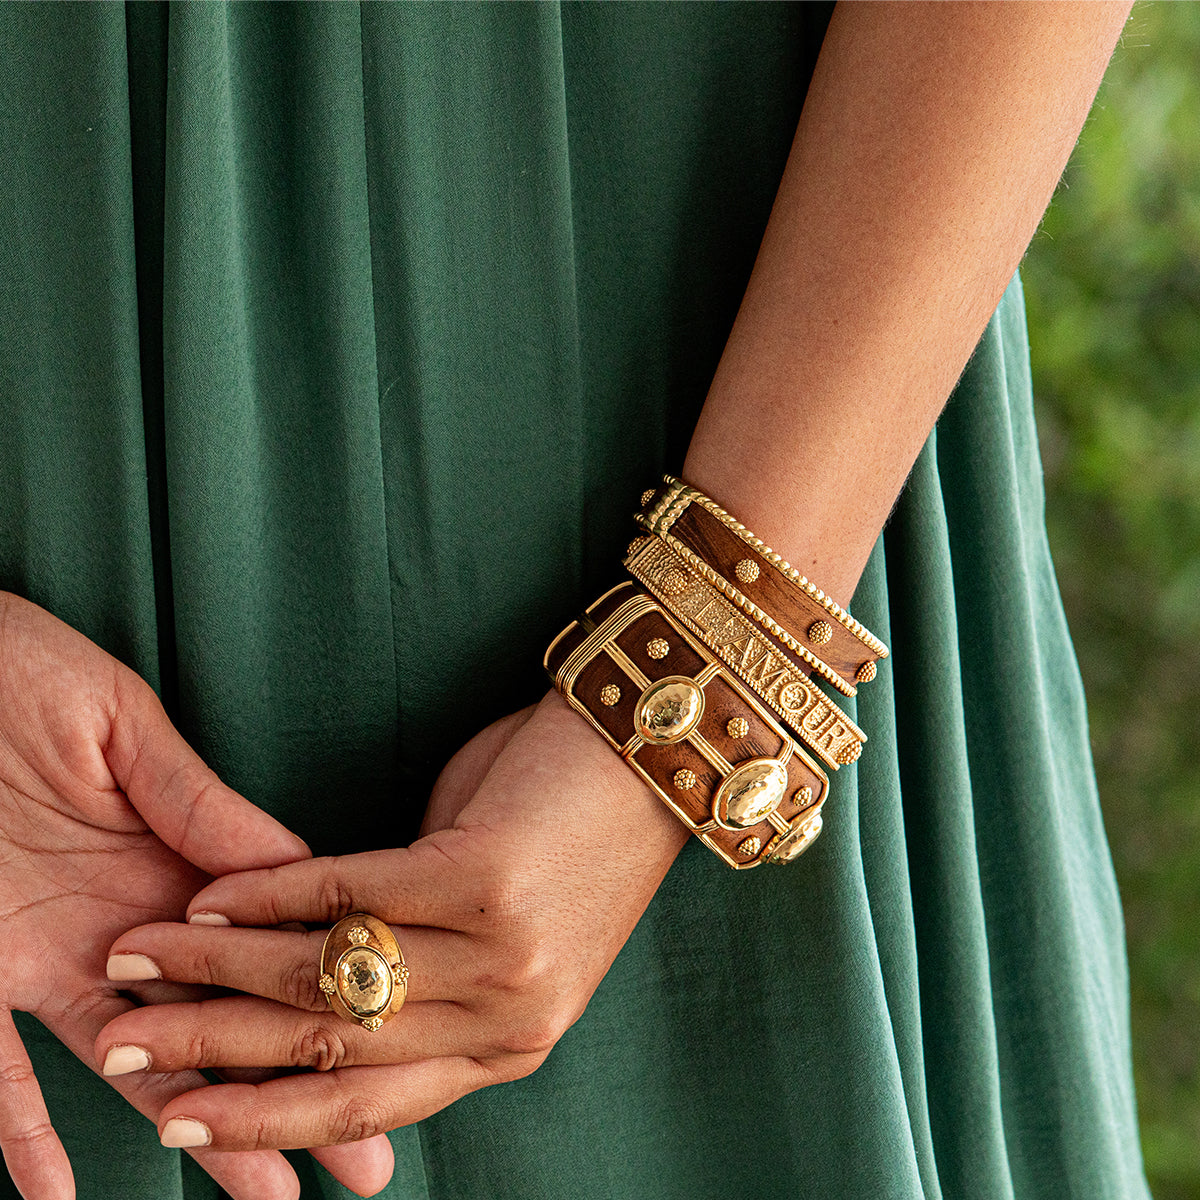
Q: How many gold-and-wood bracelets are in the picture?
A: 2